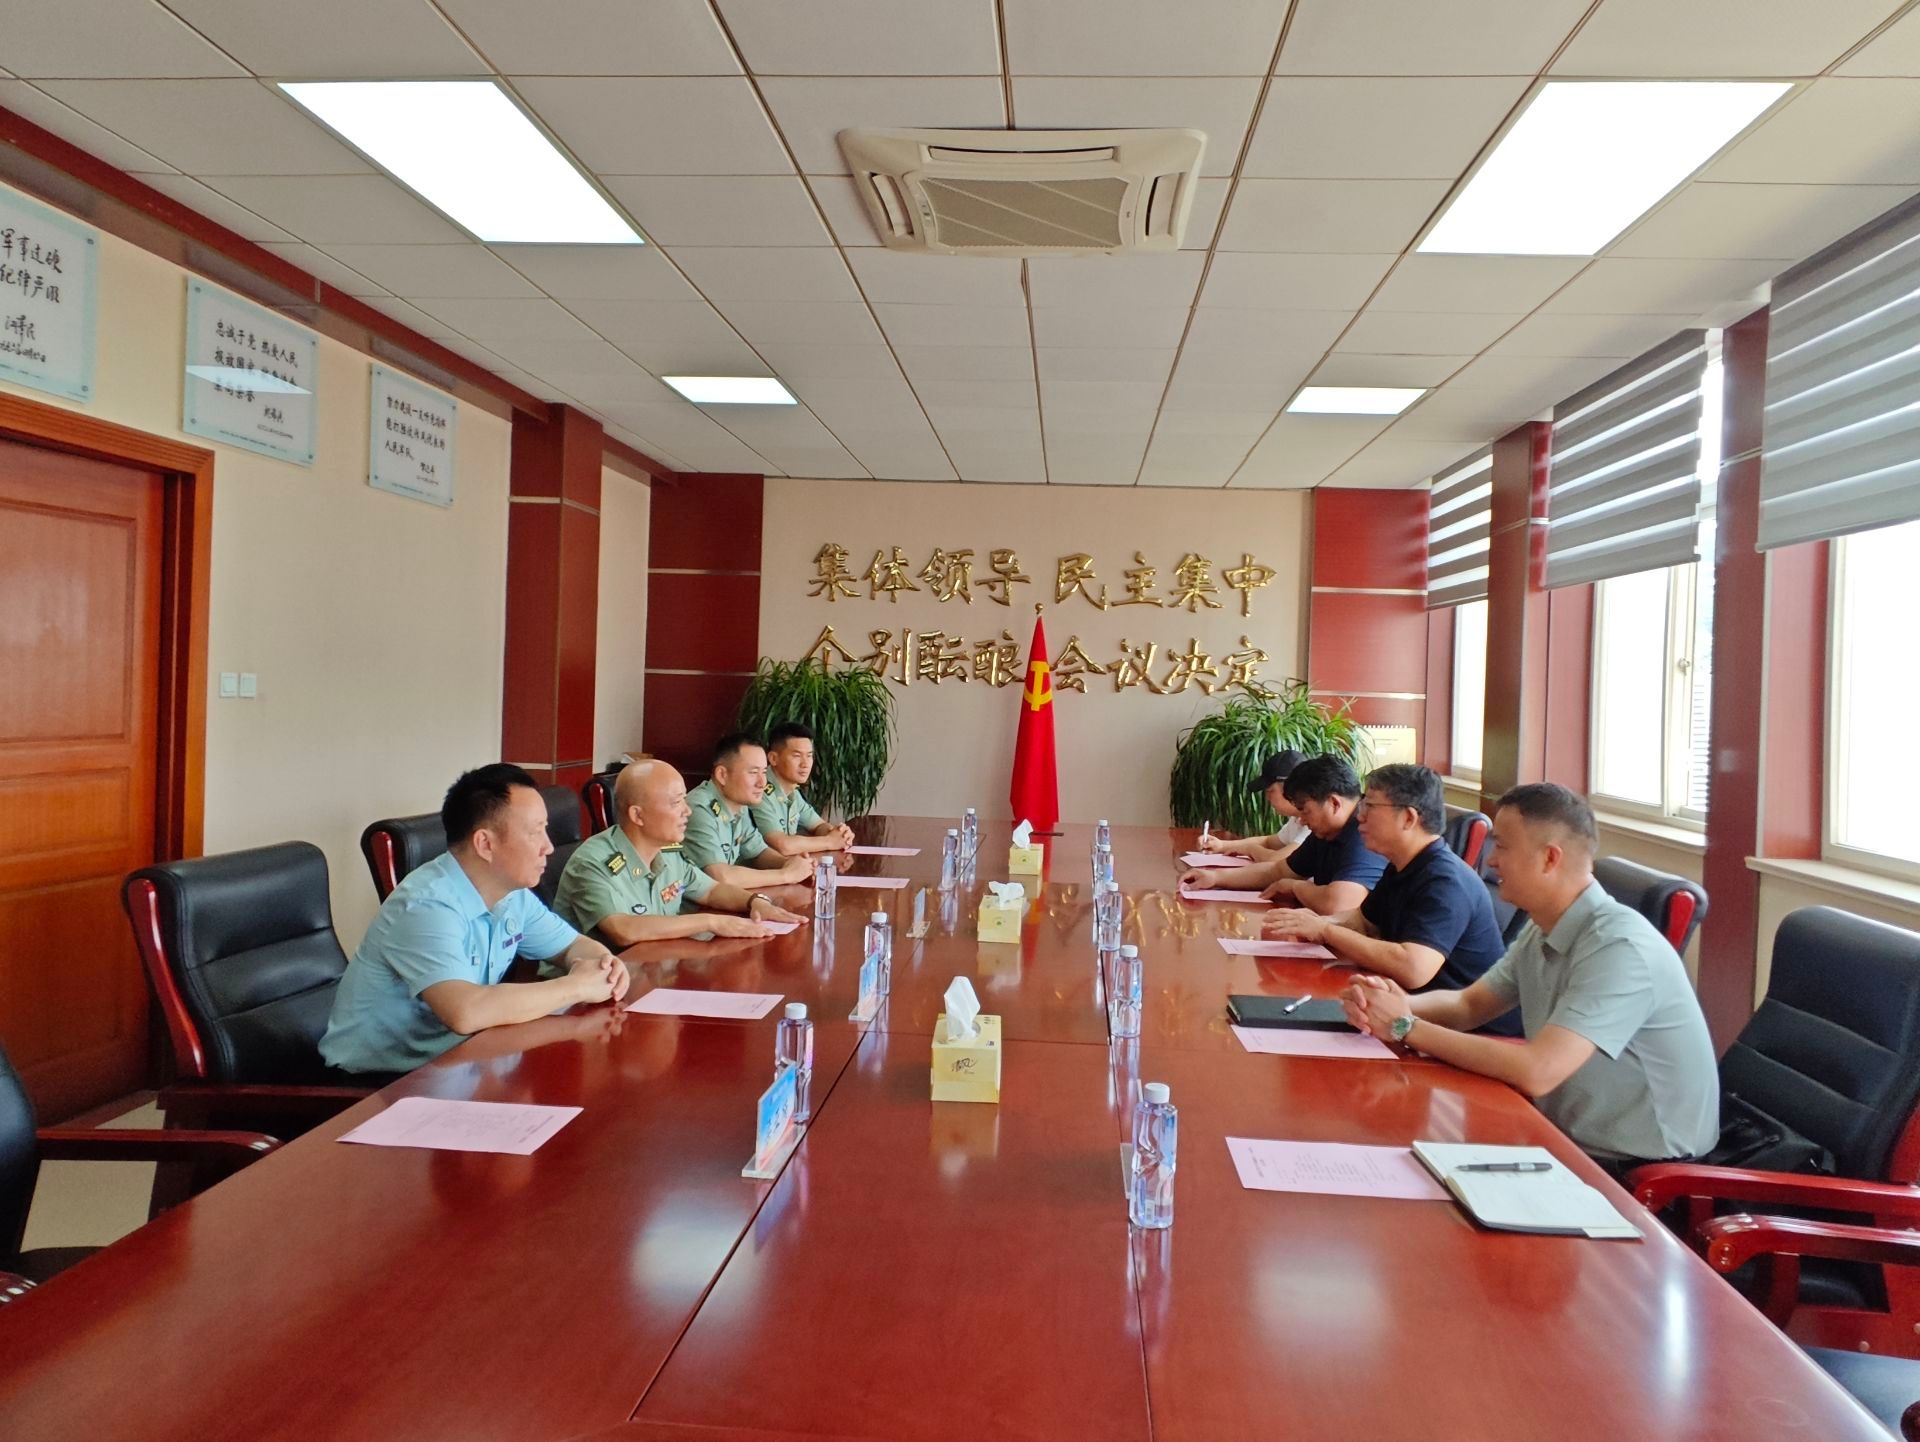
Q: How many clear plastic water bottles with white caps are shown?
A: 10